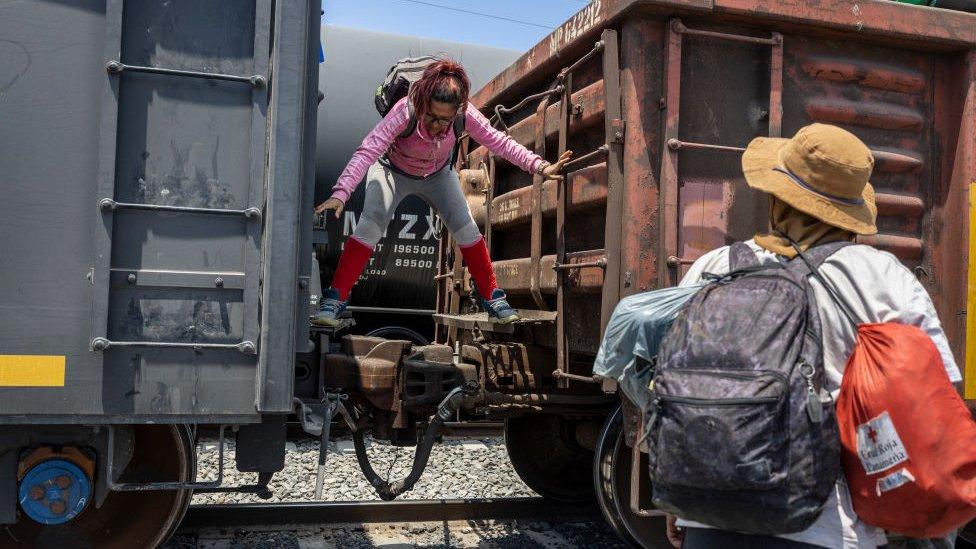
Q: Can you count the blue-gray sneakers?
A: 2